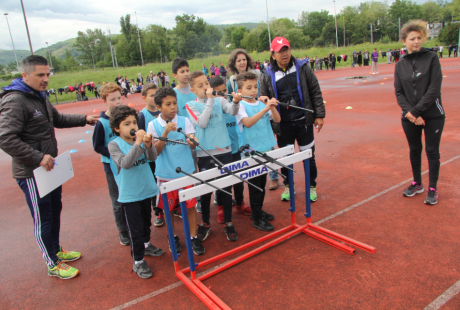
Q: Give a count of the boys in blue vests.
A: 8